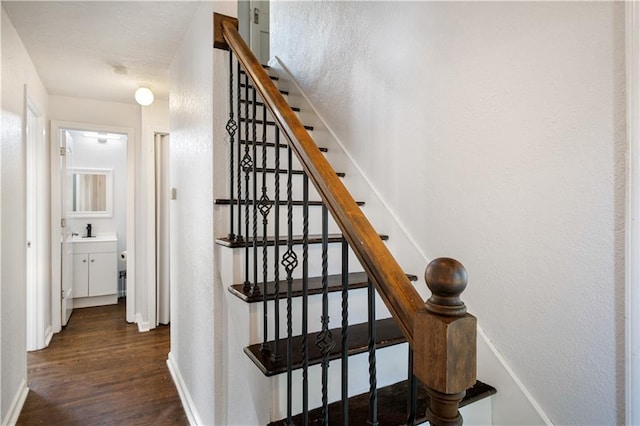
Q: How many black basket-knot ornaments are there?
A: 5